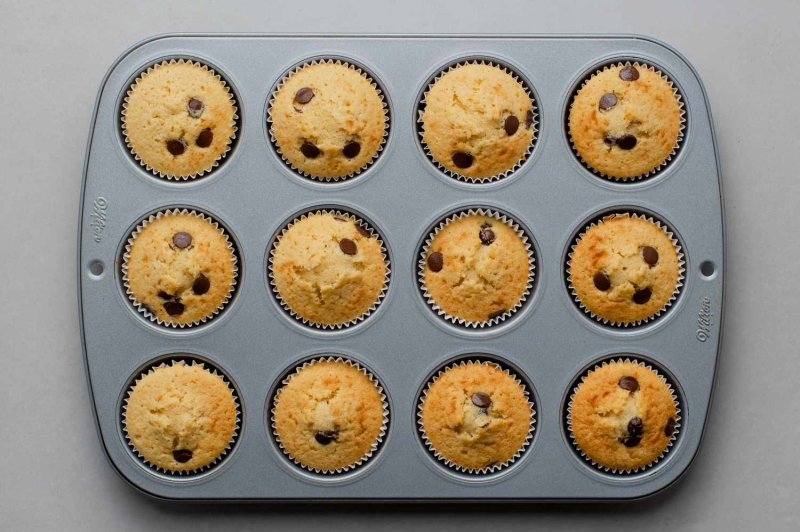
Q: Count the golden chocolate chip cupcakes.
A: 12